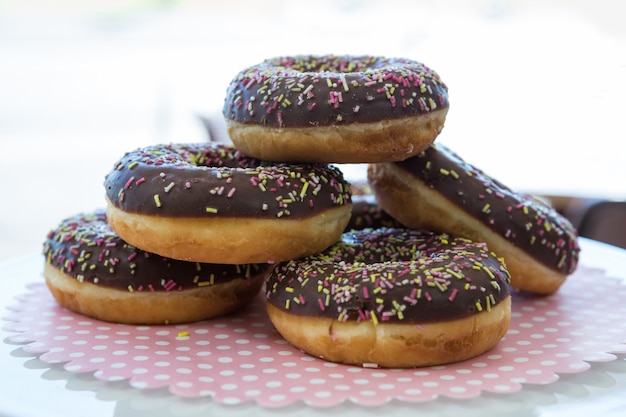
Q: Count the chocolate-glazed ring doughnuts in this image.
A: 6